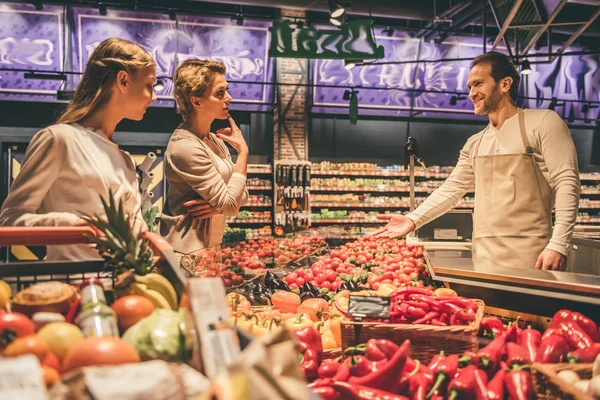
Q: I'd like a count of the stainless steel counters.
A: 1